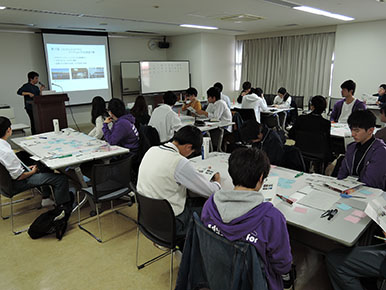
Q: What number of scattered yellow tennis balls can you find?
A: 0